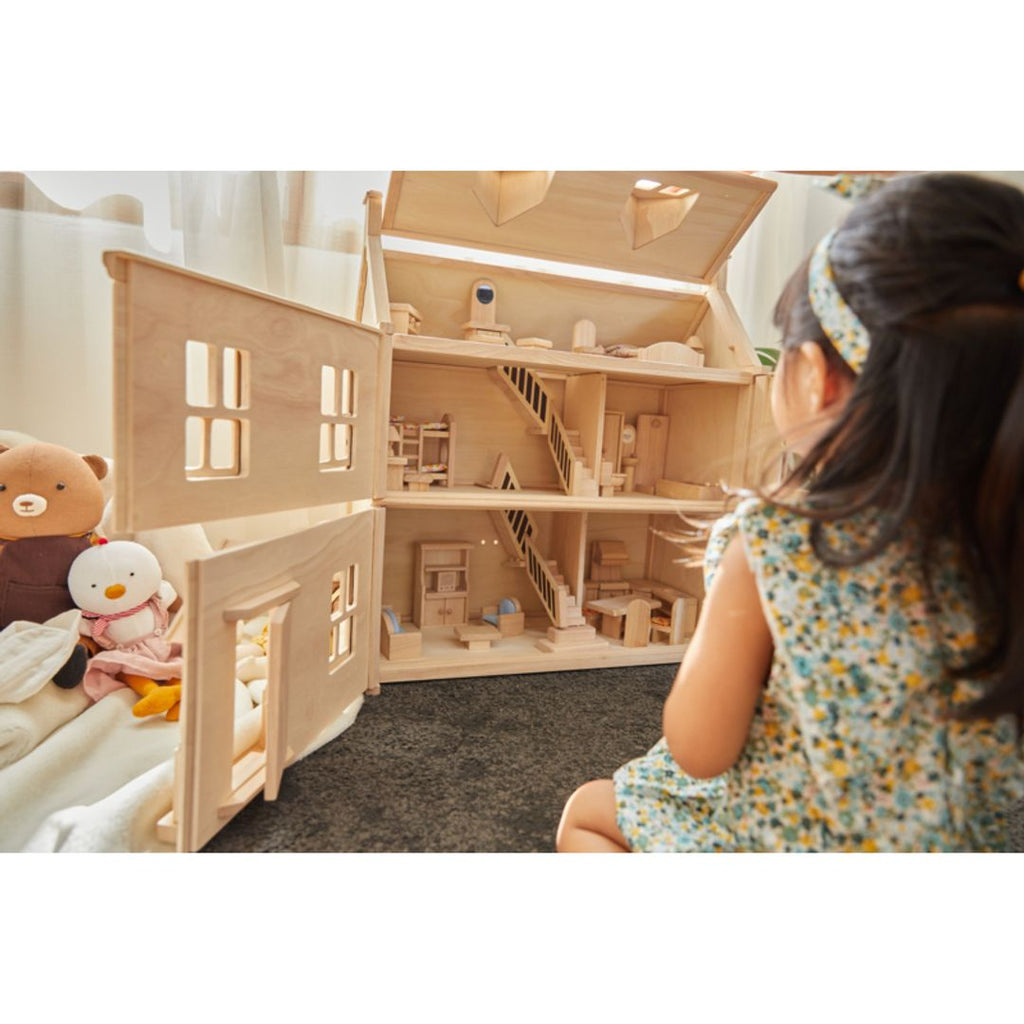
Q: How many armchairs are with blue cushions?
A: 2